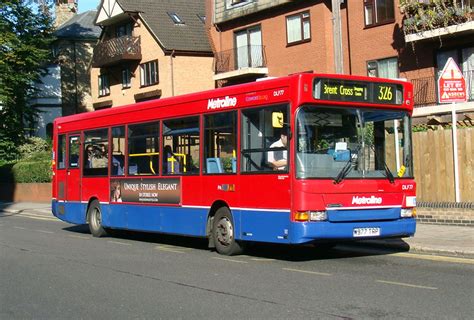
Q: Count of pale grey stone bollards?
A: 0